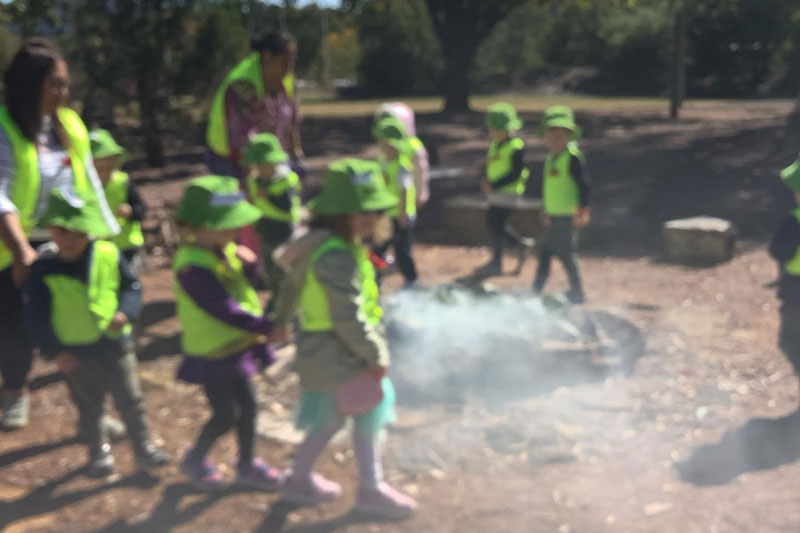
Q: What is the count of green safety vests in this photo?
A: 12